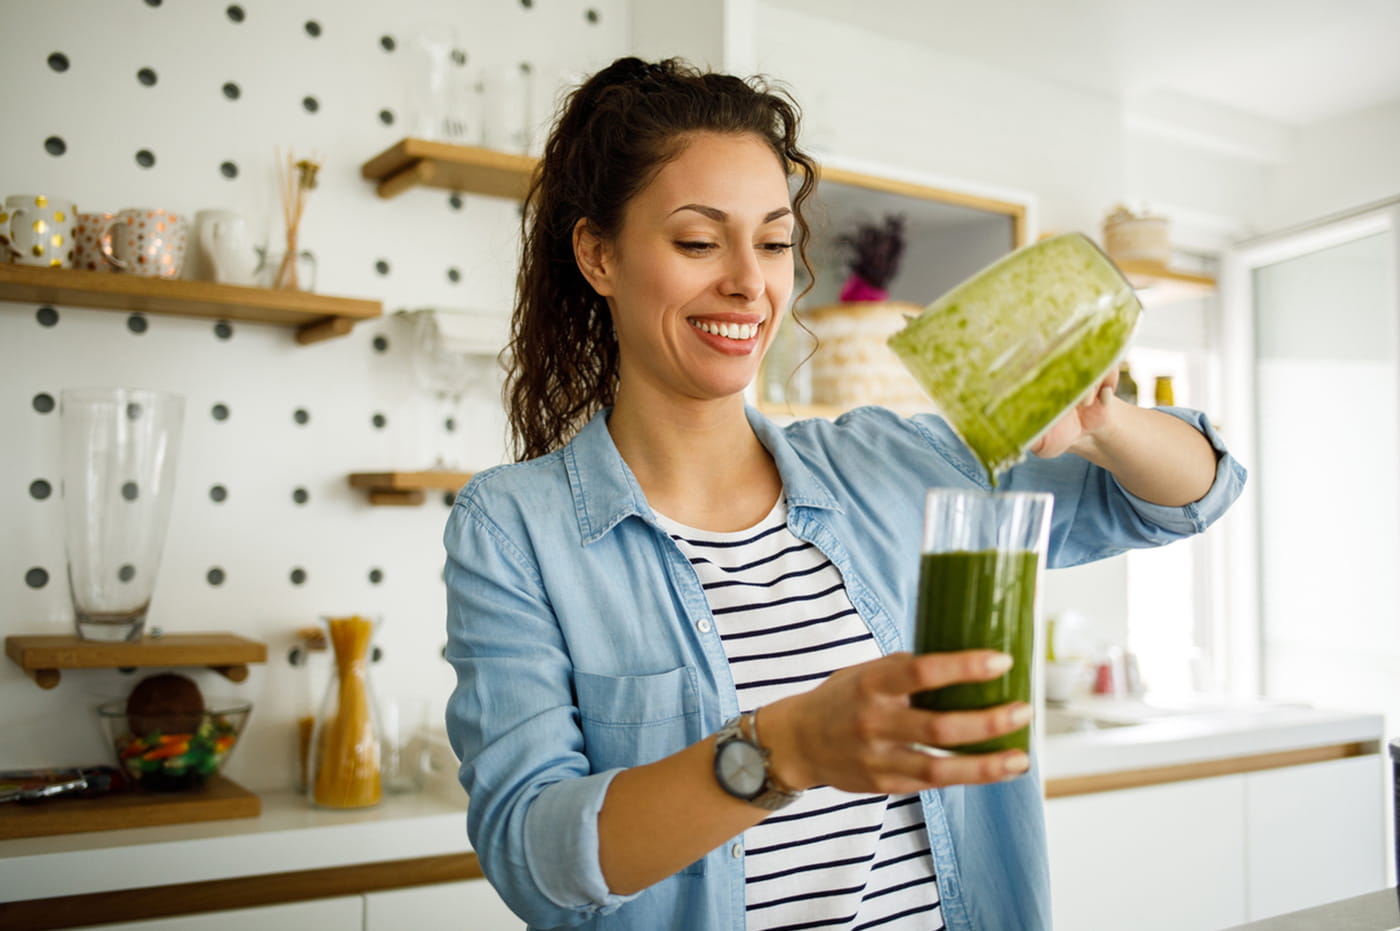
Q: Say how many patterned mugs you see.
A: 3